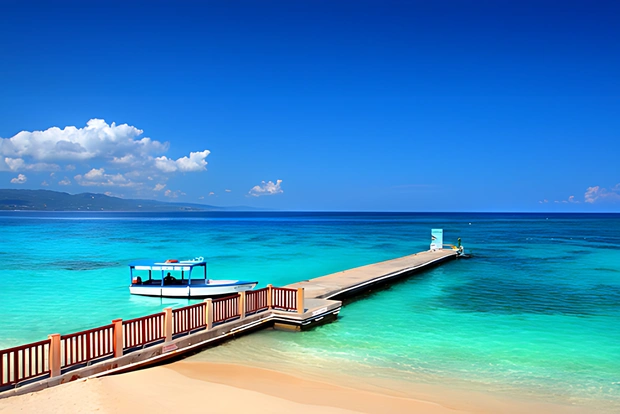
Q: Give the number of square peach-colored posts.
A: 7